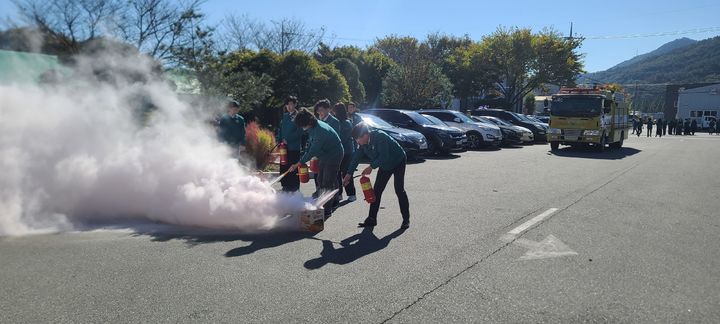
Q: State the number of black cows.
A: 0